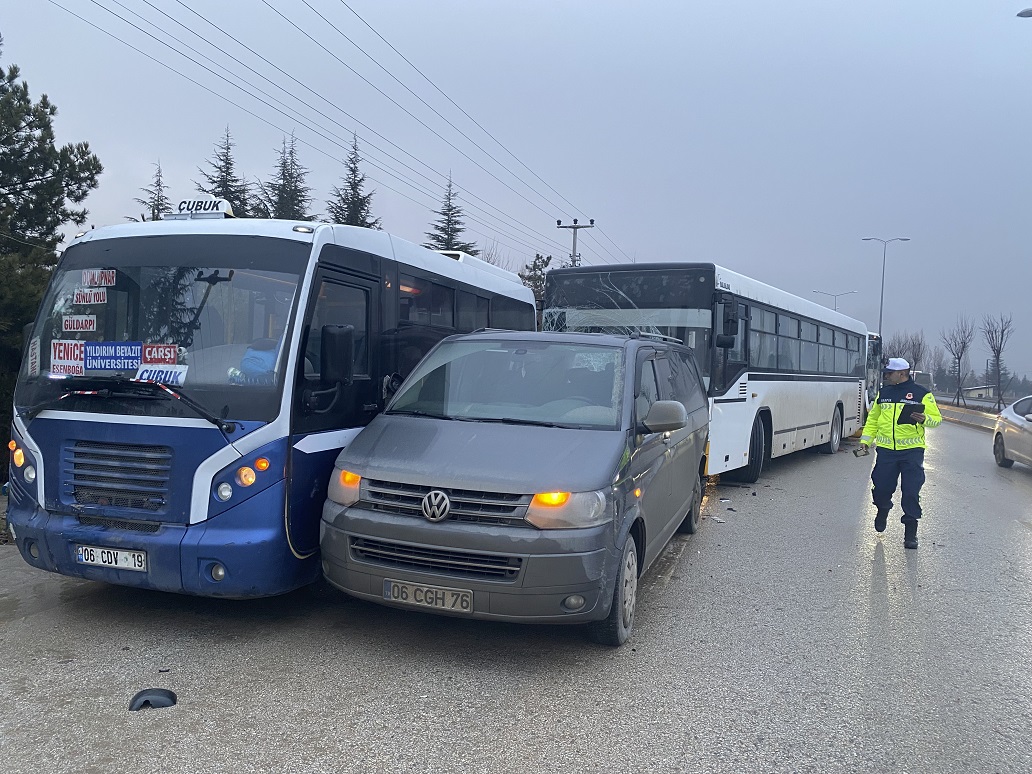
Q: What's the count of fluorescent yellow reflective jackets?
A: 1